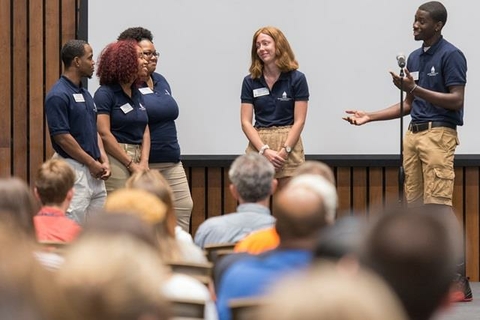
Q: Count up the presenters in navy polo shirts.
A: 5